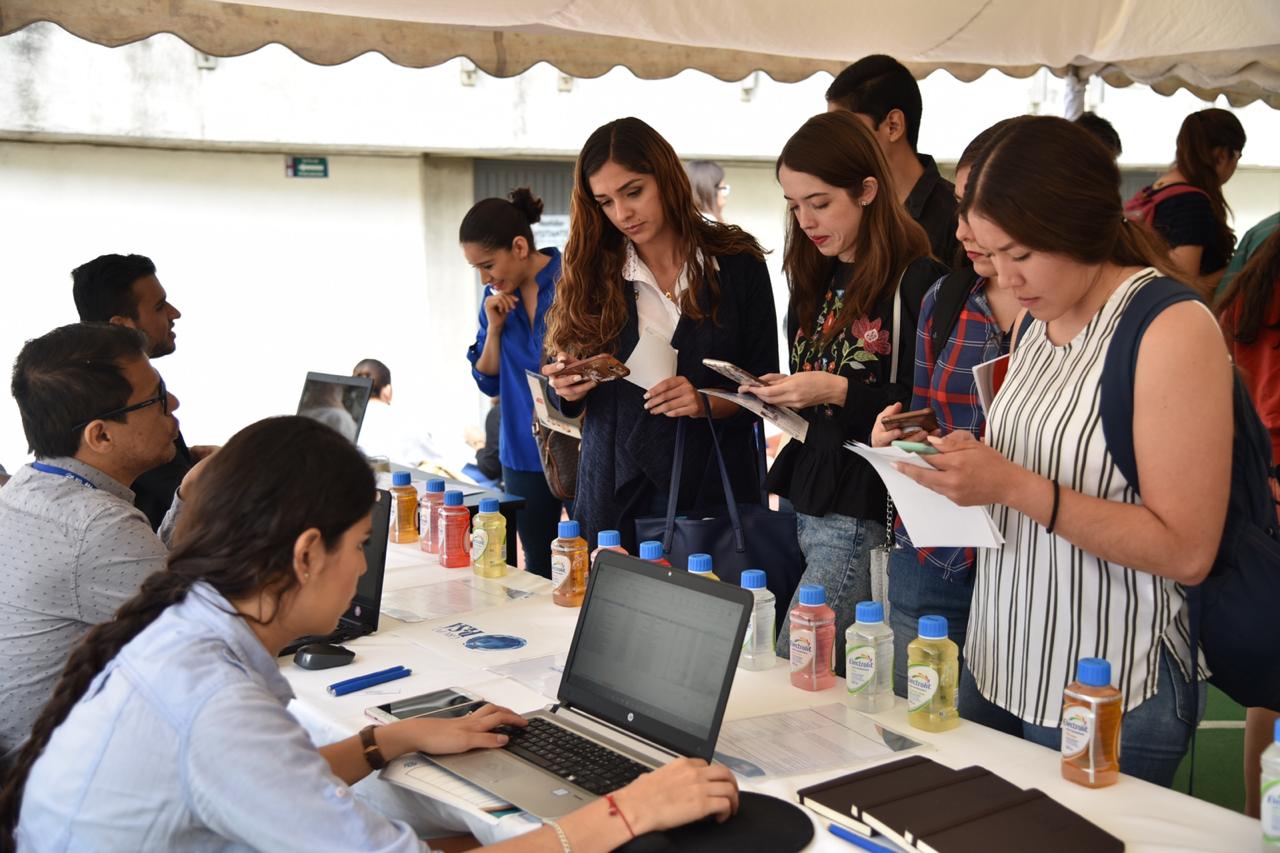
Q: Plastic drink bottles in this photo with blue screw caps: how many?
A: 14